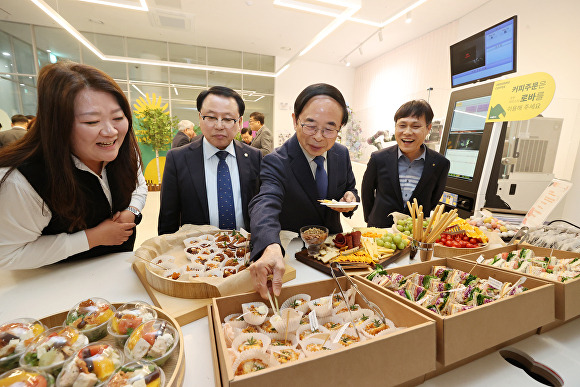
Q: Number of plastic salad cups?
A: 8